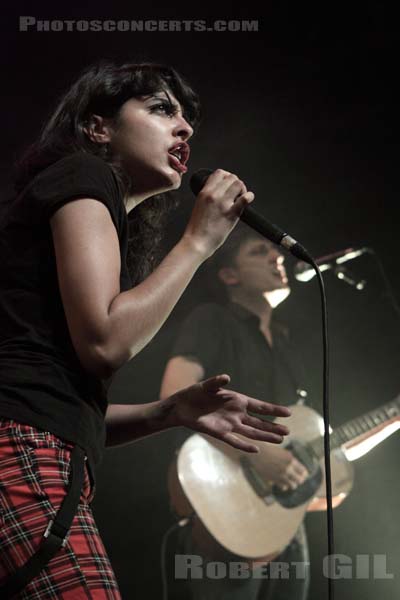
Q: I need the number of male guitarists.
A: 1